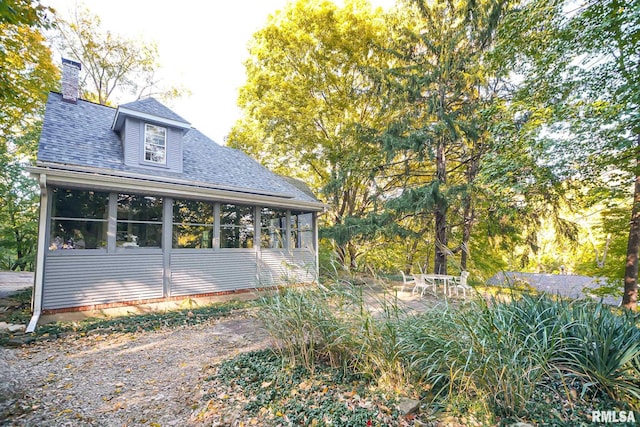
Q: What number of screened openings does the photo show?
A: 6